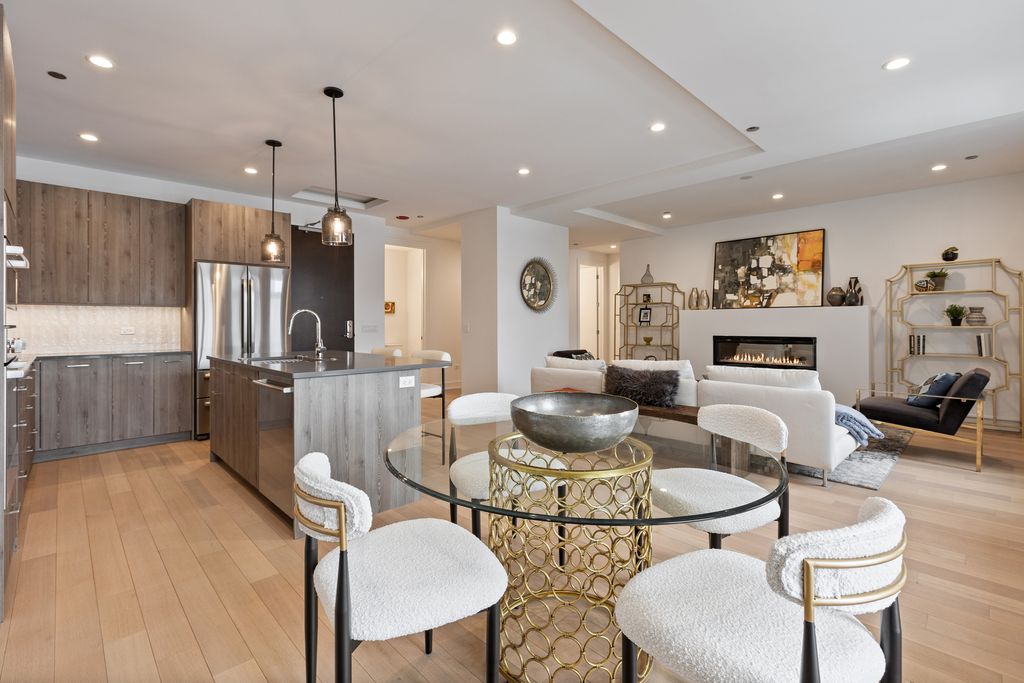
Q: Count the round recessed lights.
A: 11